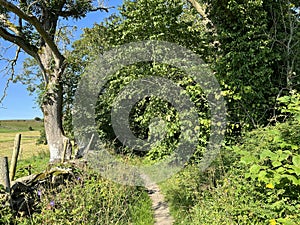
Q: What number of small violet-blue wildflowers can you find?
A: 3